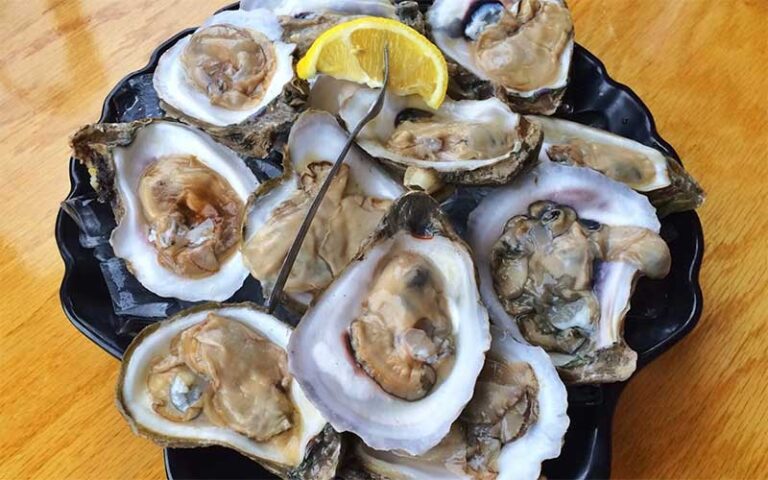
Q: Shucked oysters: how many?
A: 11